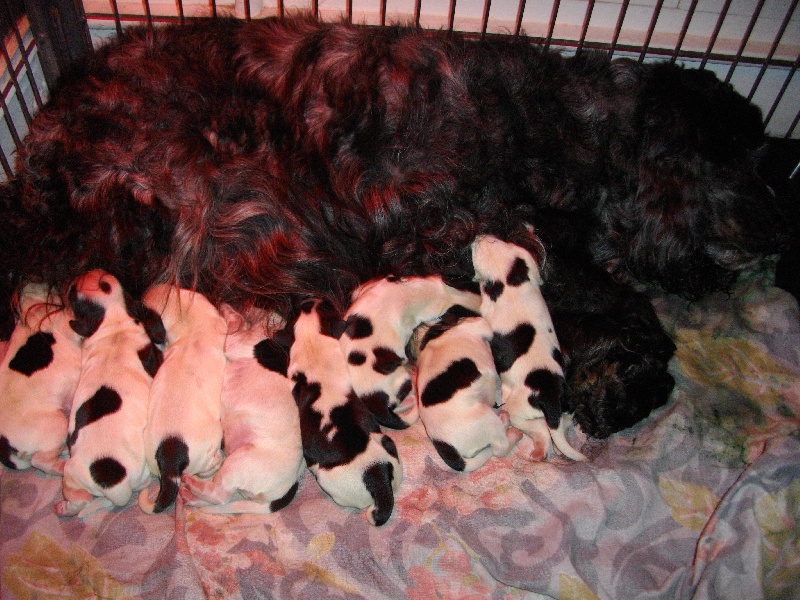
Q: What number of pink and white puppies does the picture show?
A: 8